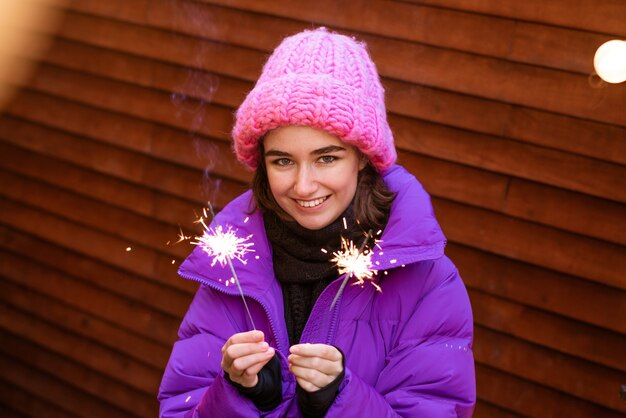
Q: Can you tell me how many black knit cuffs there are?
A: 2